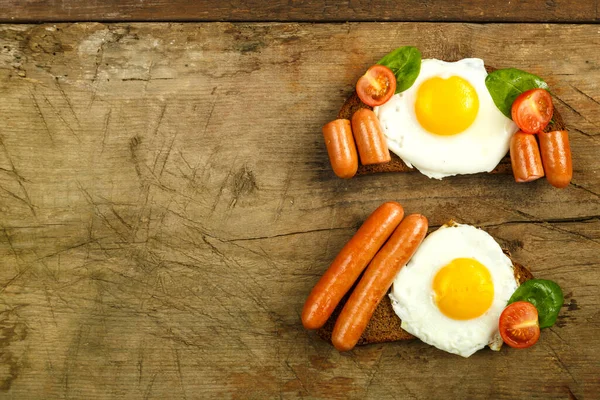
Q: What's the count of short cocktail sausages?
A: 4